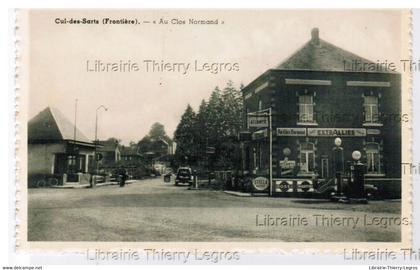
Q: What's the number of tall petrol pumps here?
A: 2